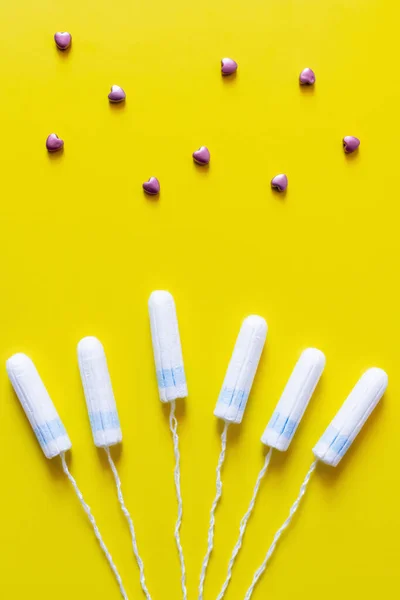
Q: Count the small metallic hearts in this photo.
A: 9